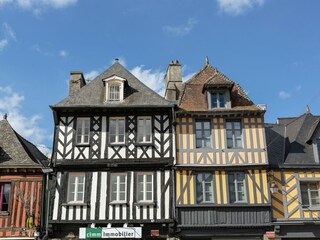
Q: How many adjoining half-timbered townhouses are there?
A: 4